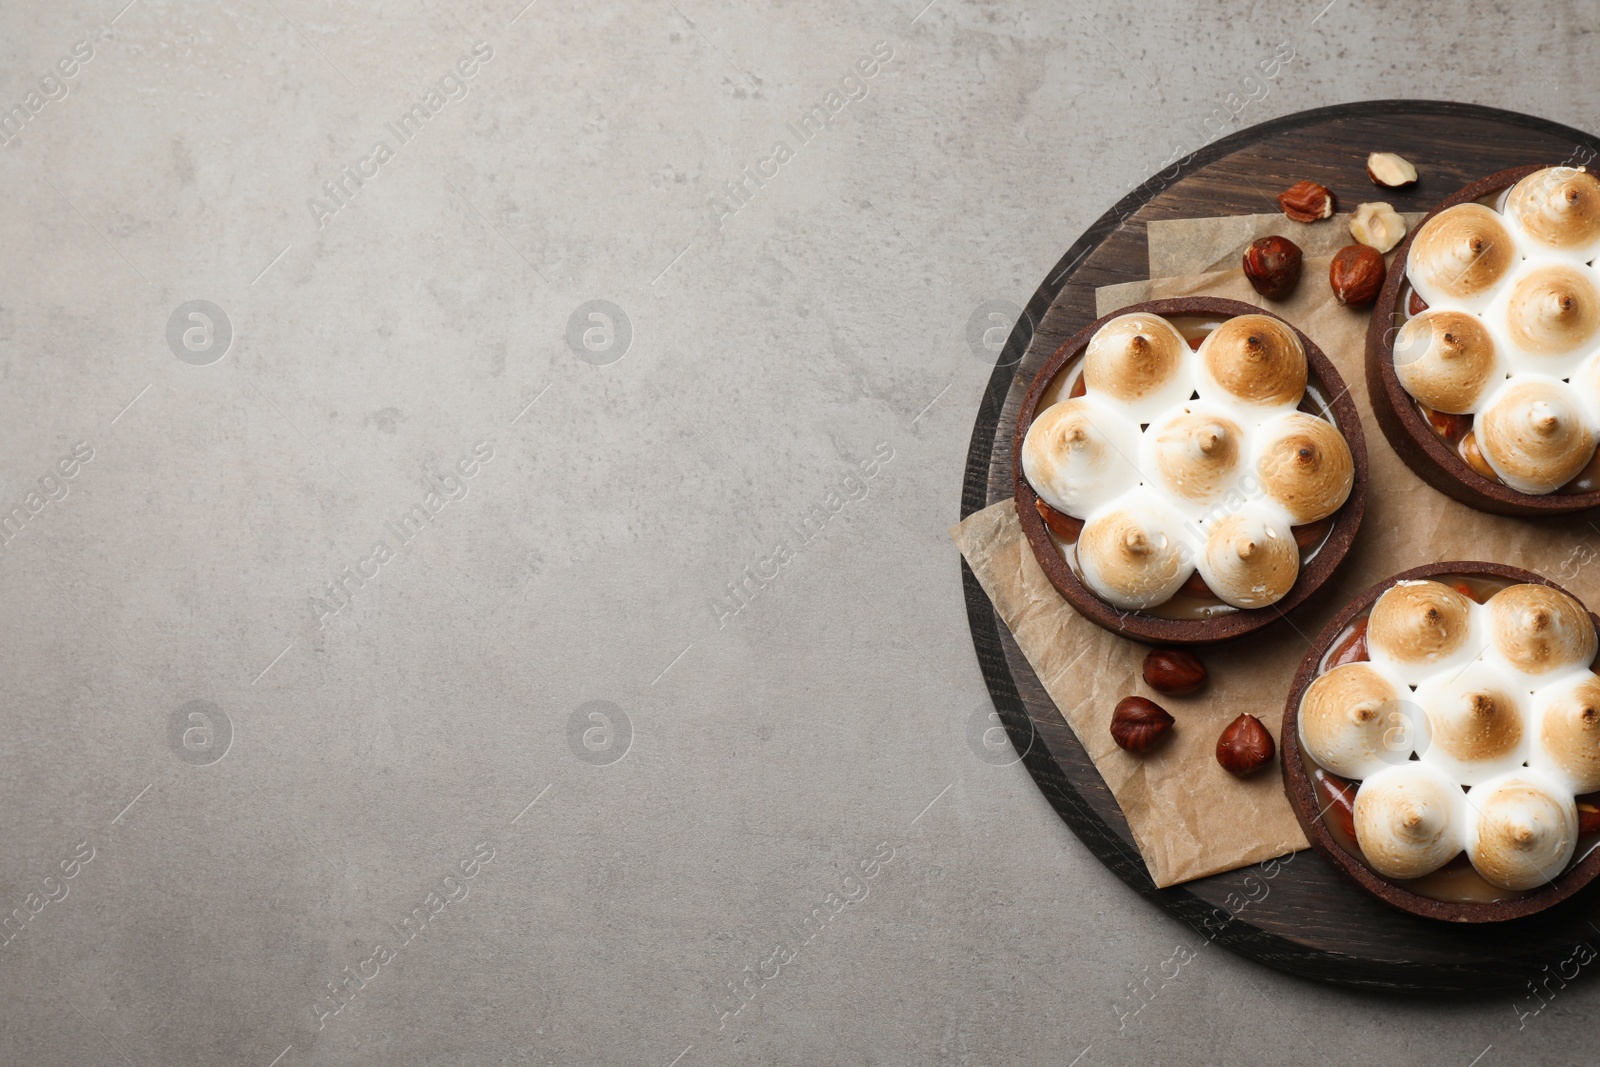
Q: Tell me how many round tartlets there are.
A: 3